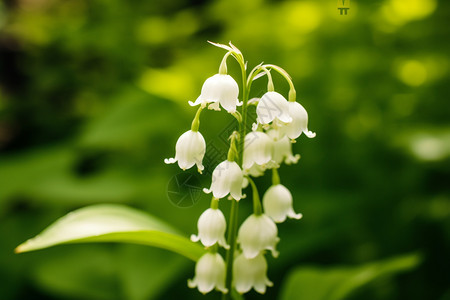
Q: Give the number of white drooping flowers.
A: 12